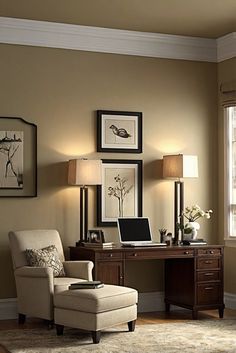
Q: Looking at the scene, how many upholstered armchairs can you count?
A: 1